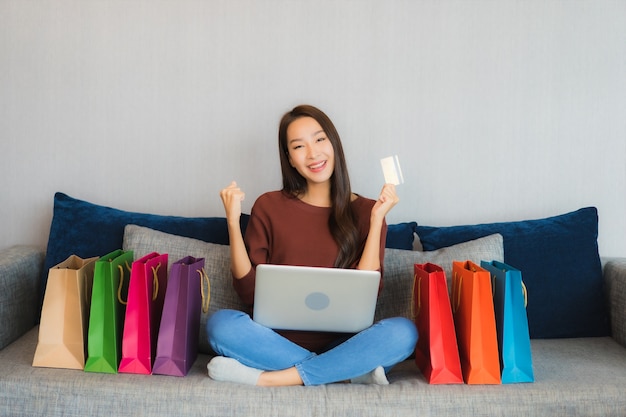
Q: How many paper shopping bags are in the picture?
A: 7